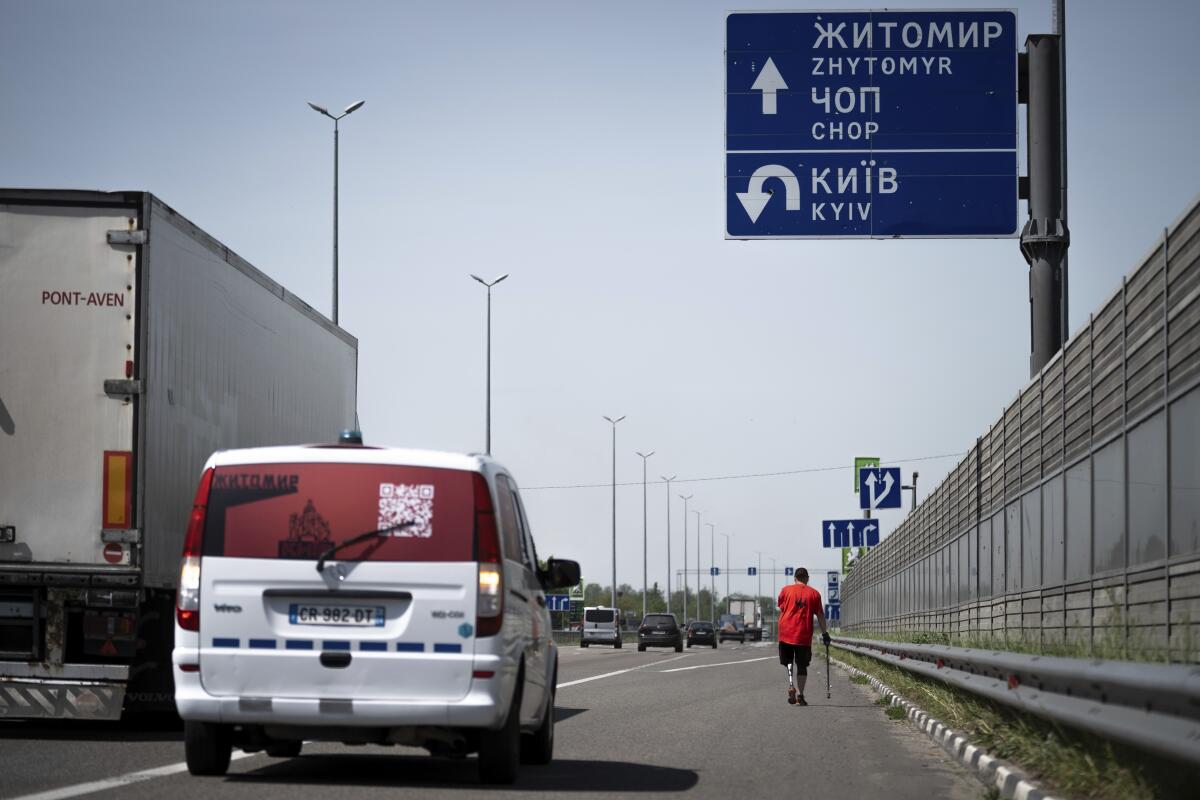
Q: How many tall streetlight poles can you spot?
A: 11